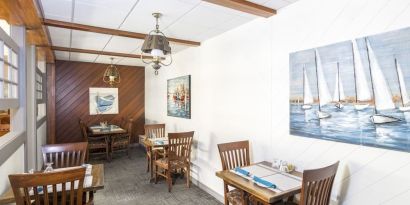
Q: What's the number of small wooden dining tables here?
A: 4